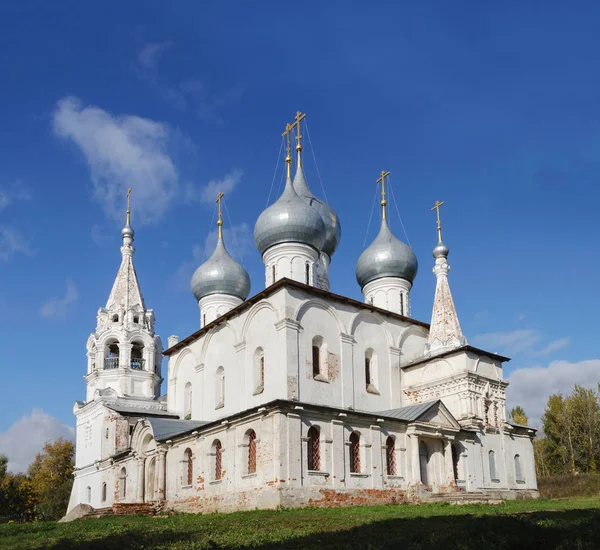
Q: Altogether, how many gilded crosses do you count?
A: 6